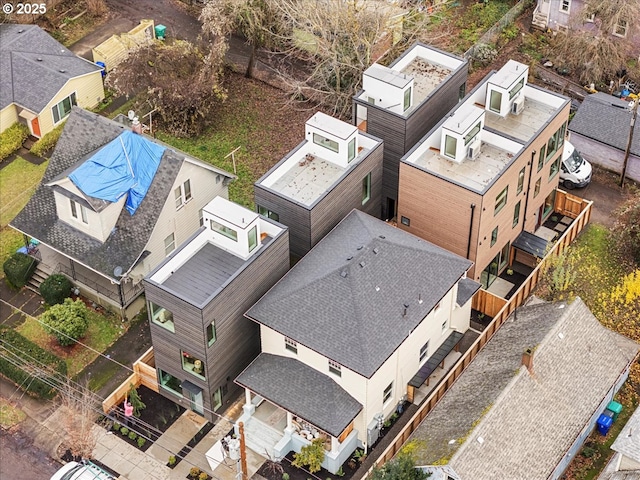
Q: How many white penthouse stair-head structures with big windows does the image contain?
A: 5